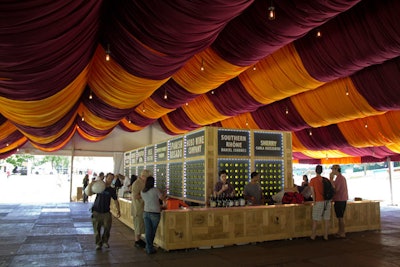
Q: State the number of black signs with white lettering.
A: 9